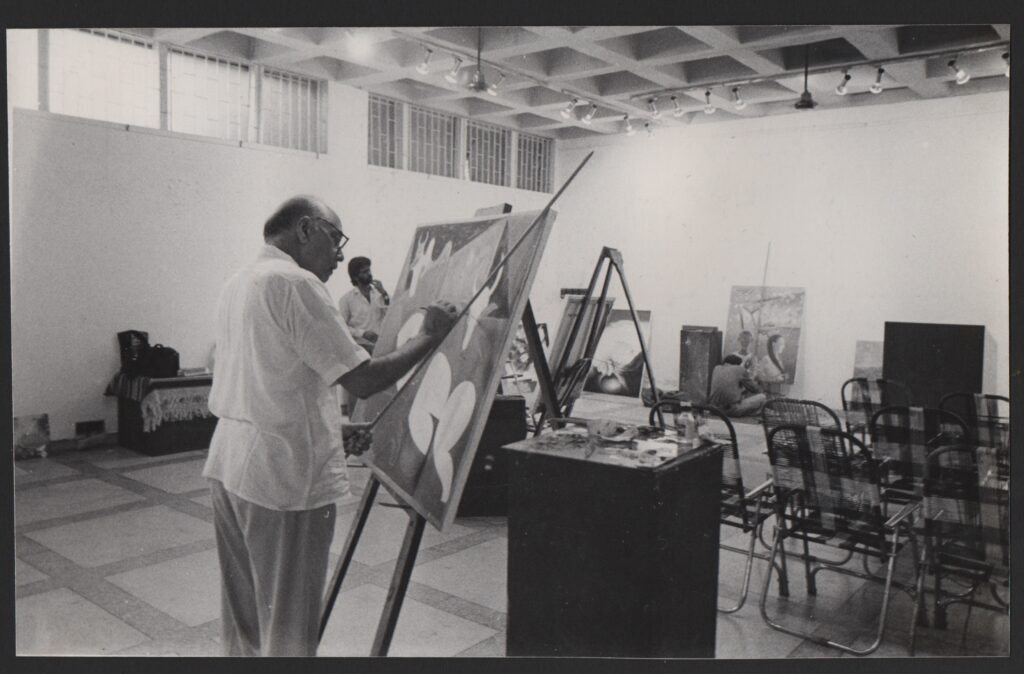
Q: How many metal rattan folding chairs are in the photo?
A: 7